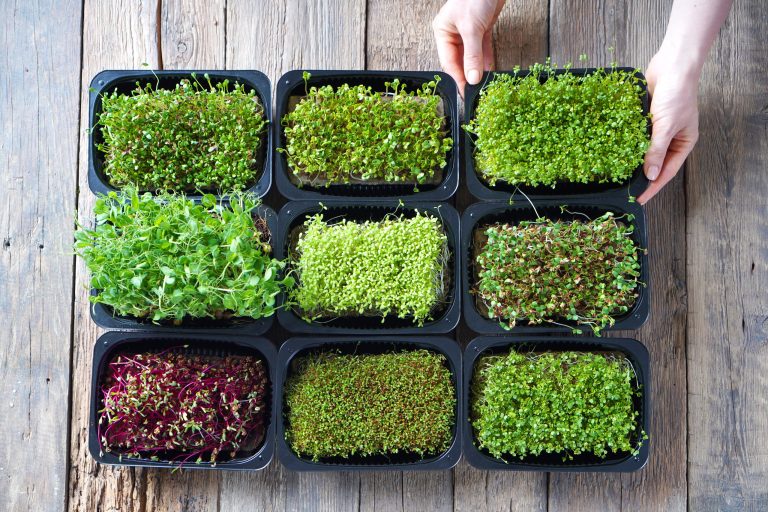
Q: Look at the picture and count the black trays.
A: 9